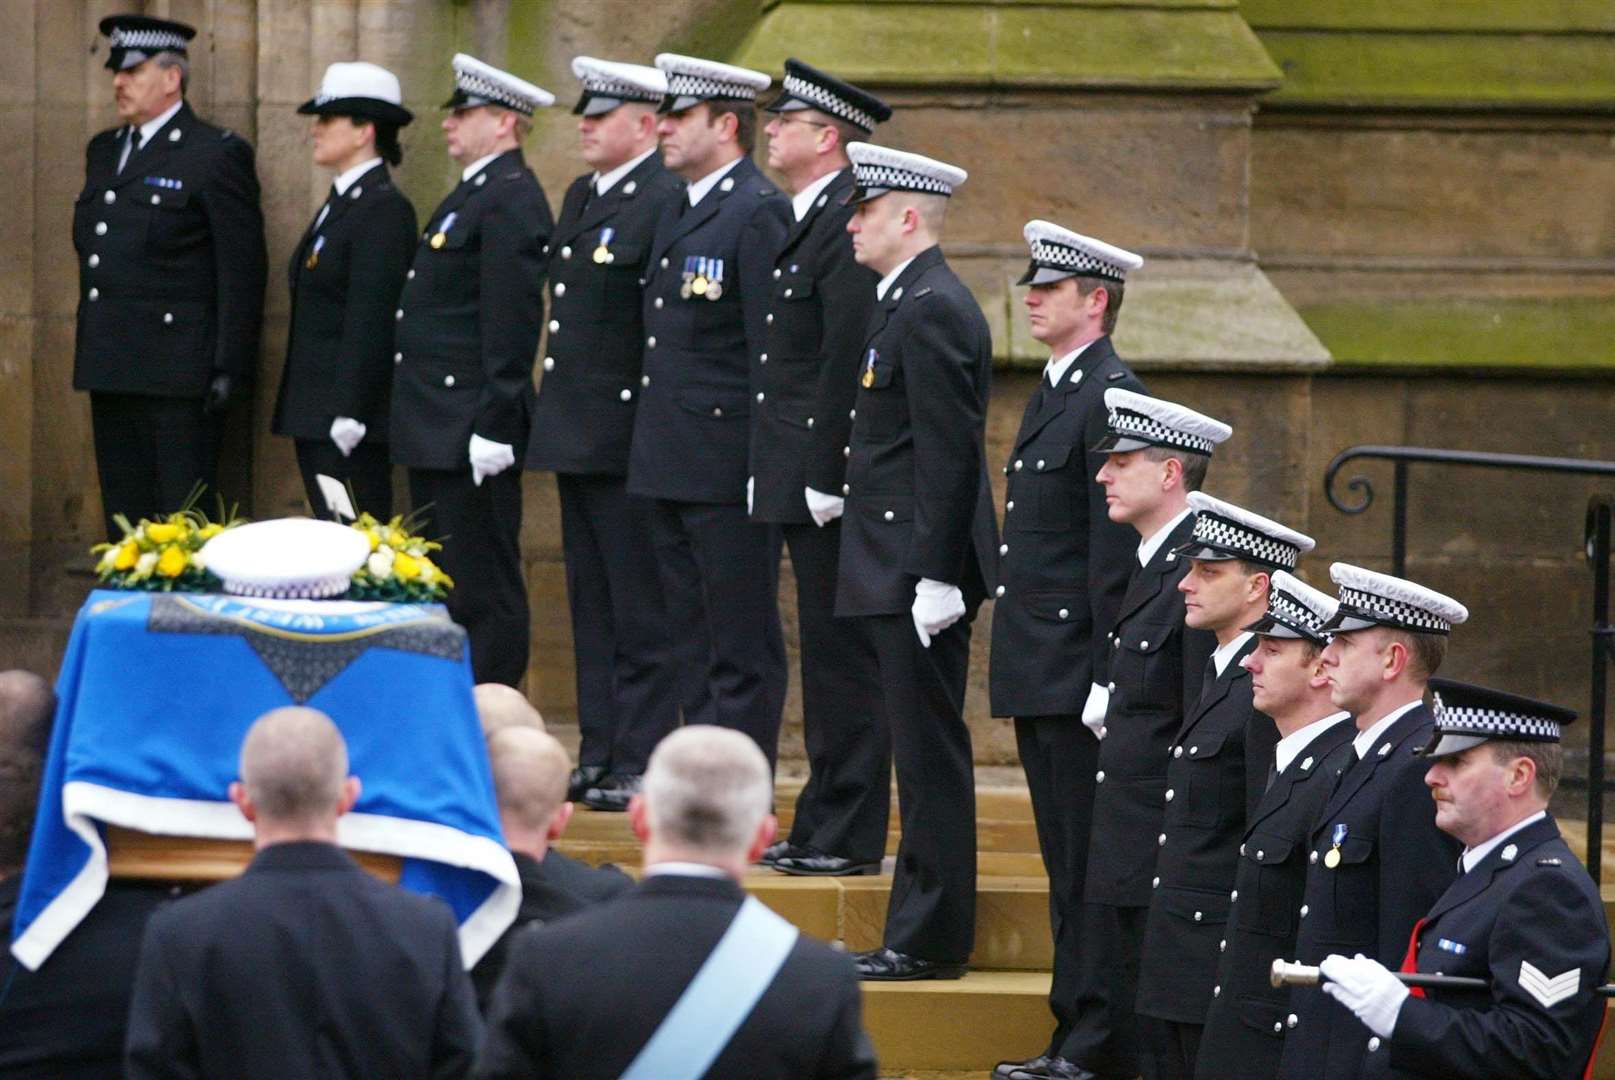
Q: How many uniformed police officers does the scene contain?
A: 13